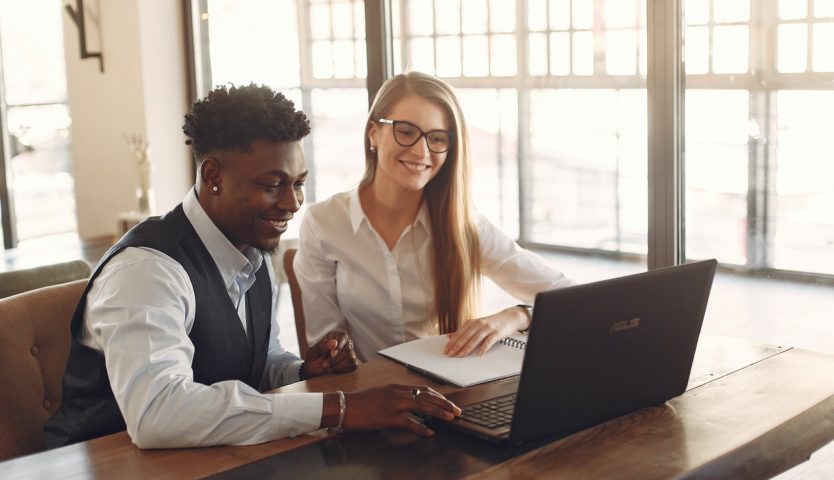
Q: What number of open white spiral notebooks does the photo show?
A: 1